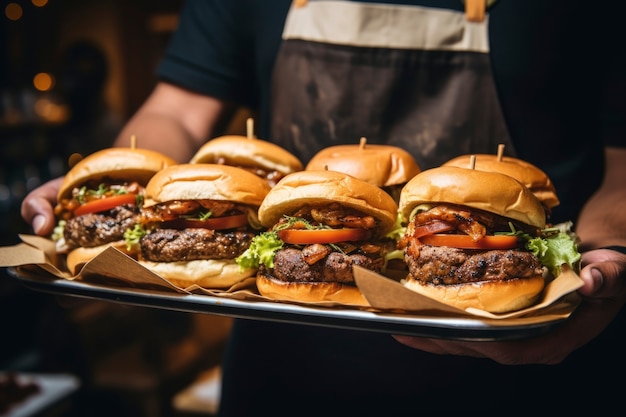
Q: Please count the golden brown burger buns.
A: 7